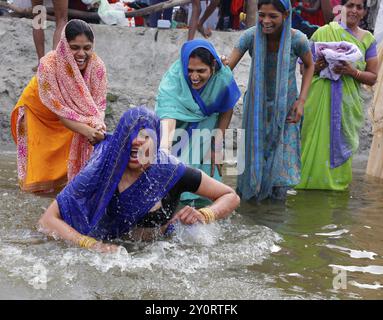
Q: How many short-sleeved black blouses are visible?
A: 1